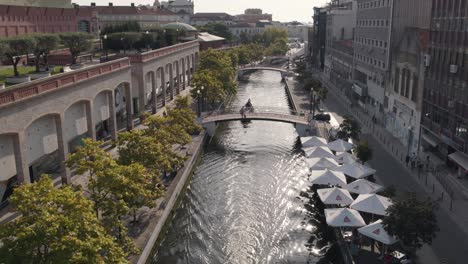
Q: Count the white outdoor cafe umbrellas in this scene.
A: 12